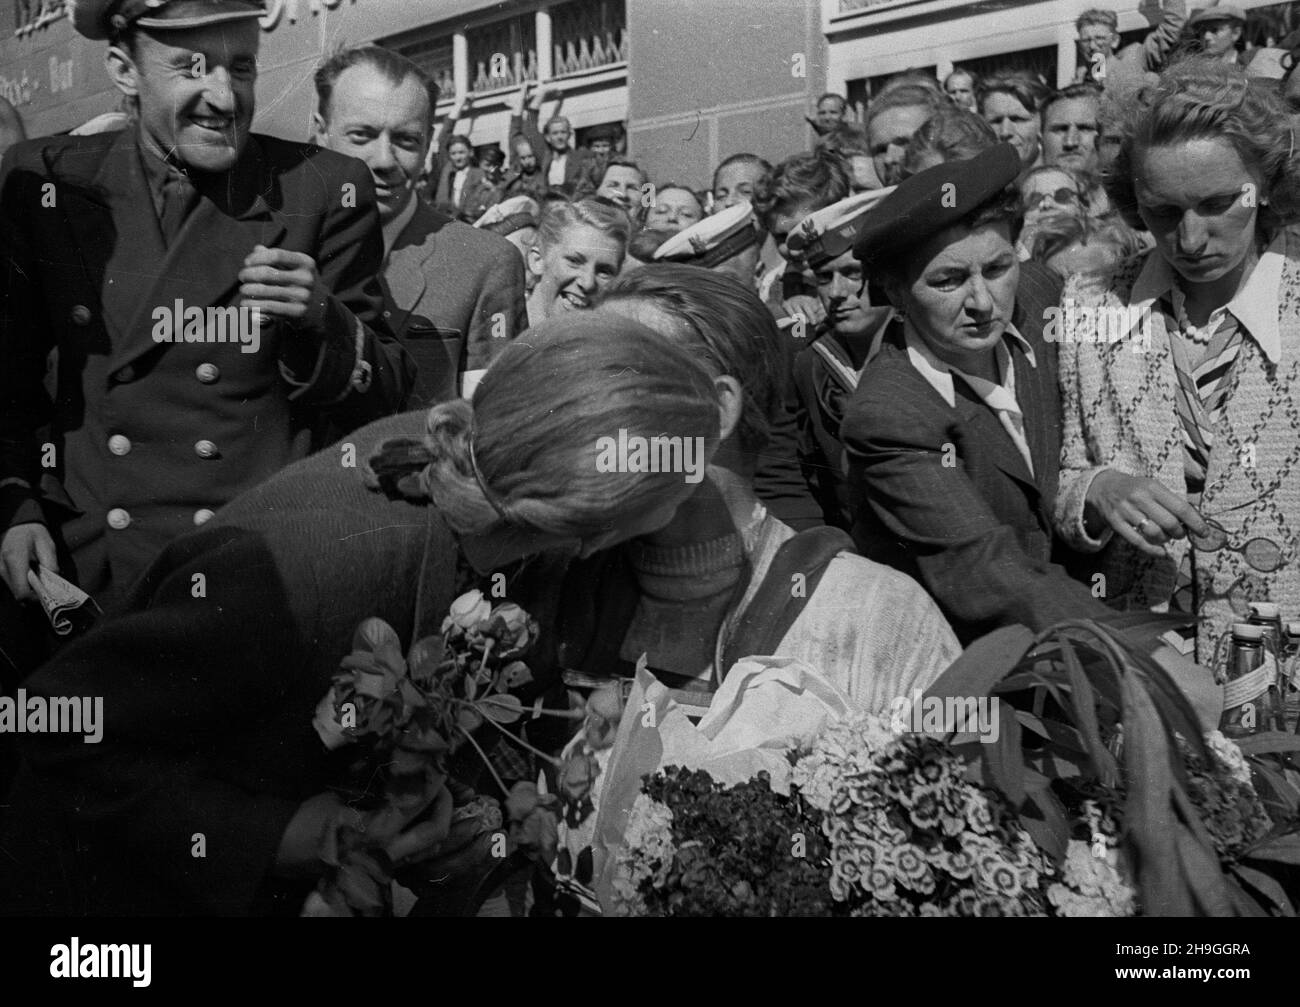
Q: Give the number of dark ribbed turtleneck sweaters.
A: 1